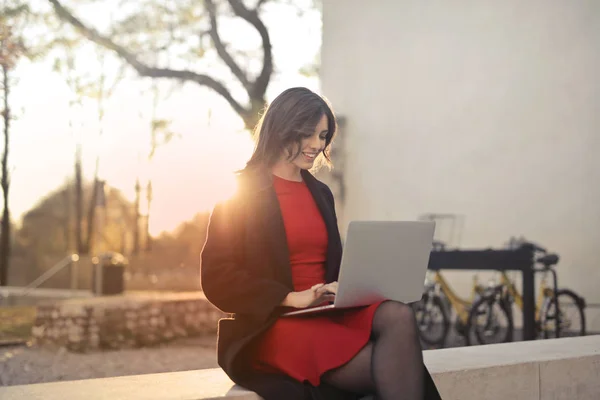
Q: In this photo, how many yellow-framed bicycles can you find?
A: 2